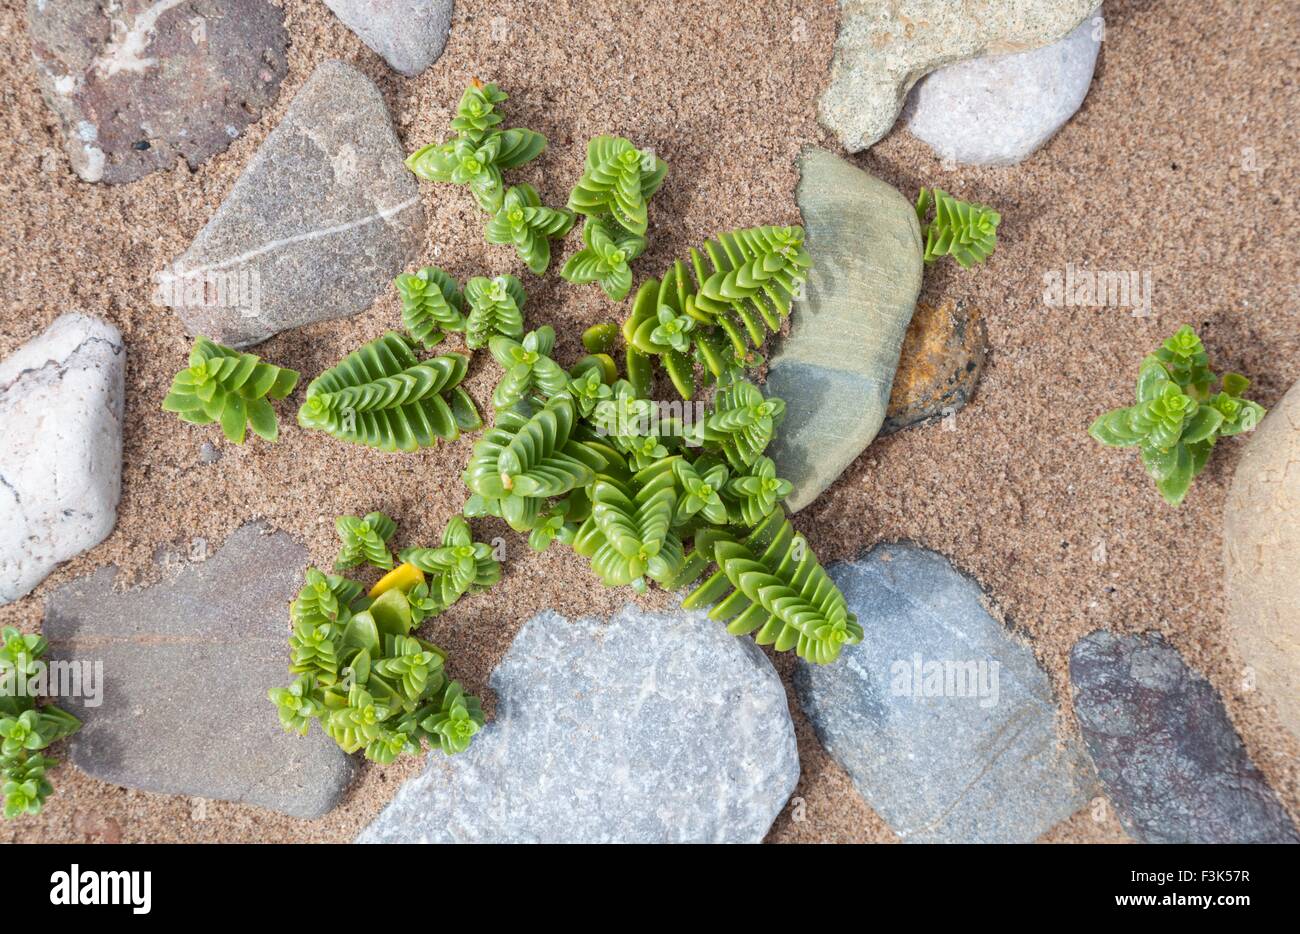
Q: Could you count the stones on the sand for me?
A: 13